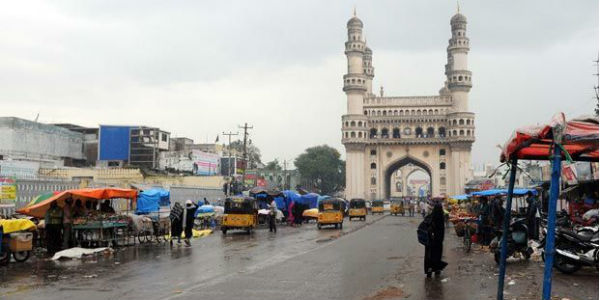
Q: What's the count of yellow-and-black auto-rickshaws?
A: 5